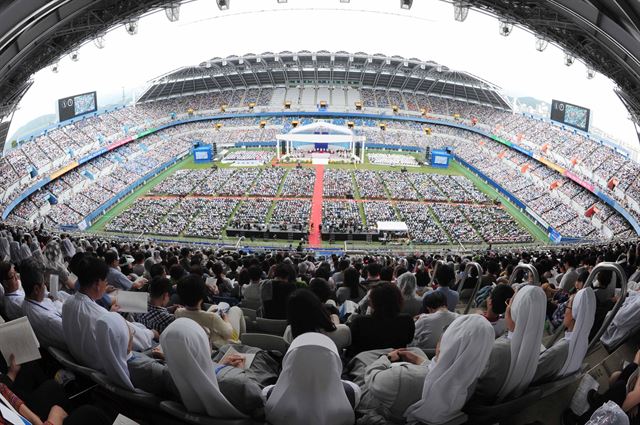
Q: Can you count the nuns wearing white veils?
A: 6